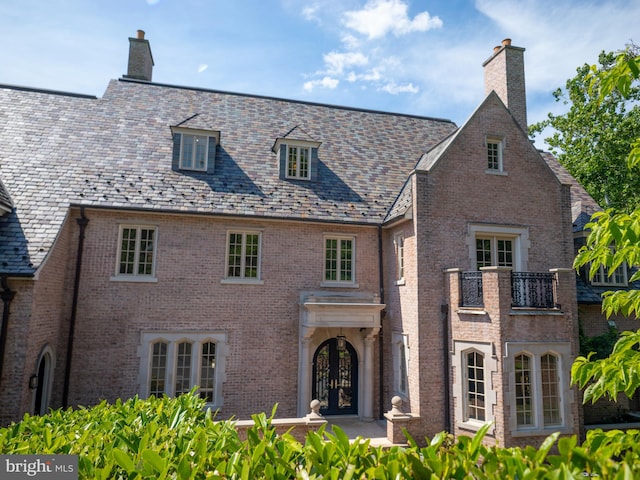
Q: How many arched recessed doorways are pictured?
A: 2